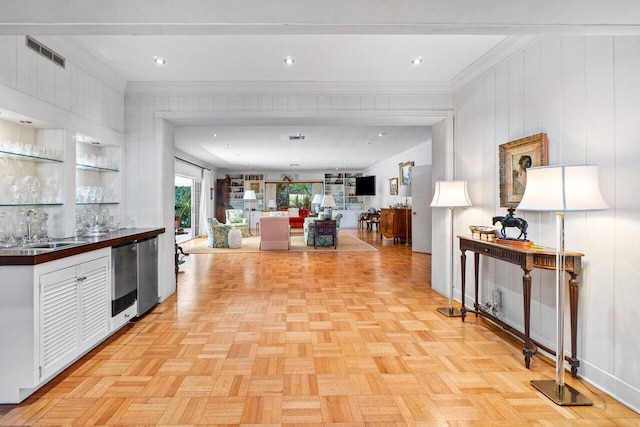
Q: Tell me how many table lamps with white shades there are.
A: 3